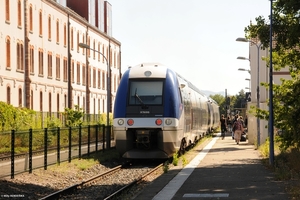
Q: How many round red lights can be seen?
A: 2